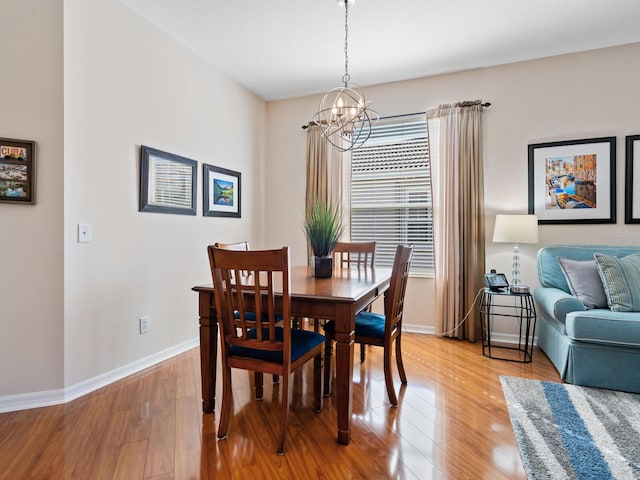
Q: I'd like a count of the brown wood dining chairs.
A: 4